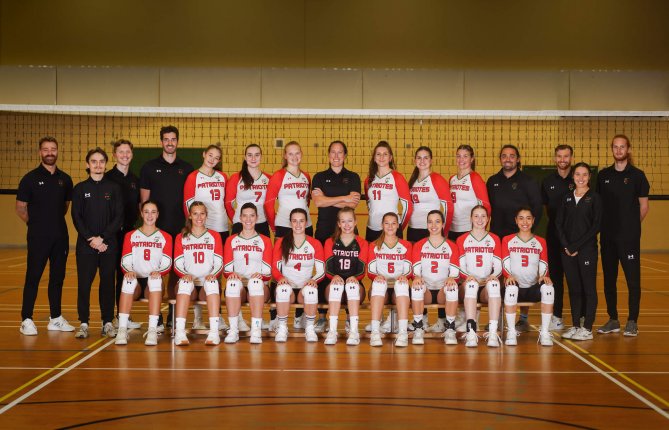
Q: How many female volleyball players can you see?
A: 15